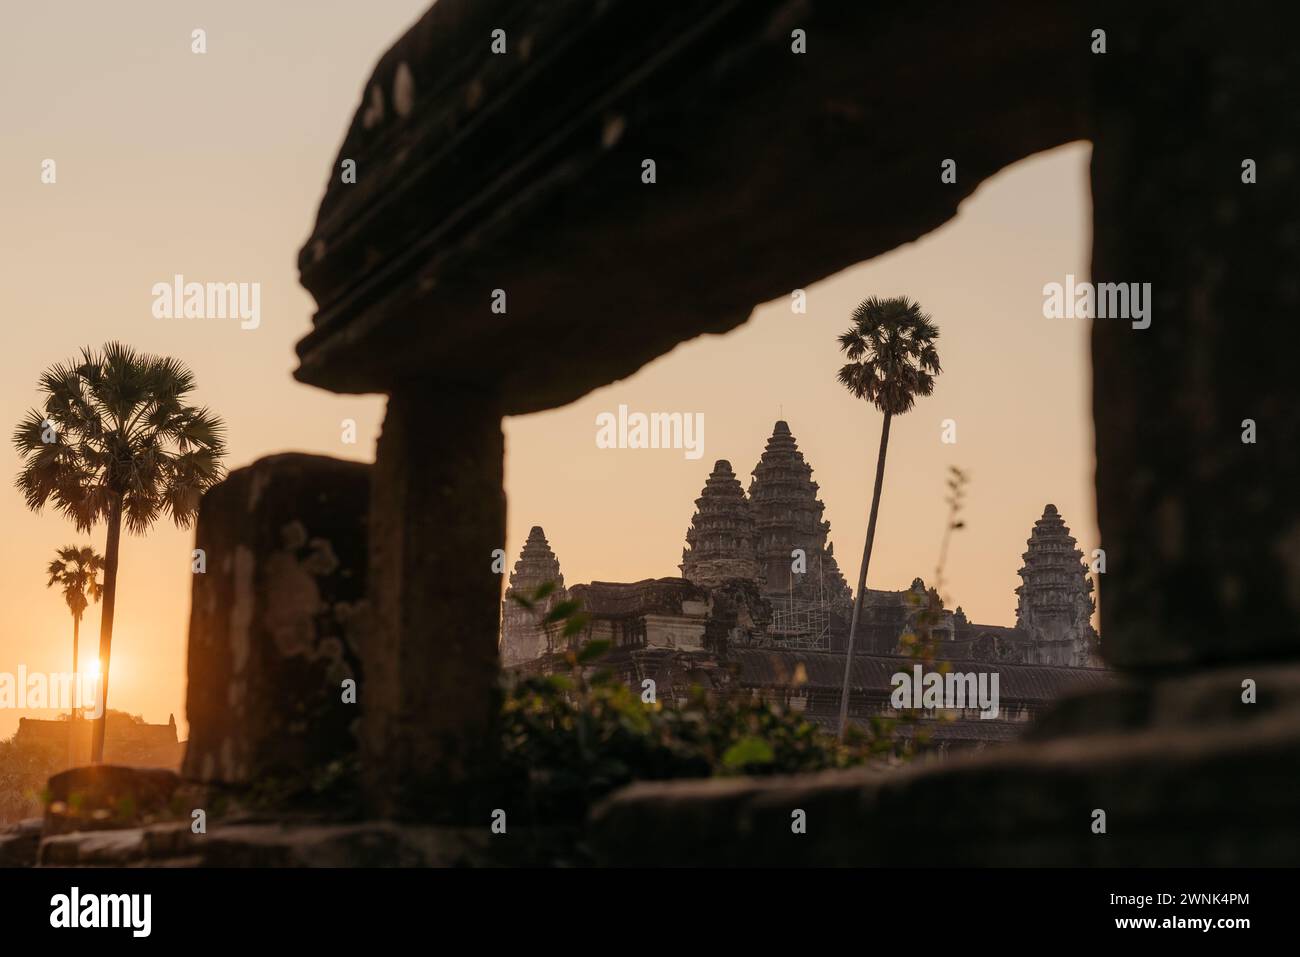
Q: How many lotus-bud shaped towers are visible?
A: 4